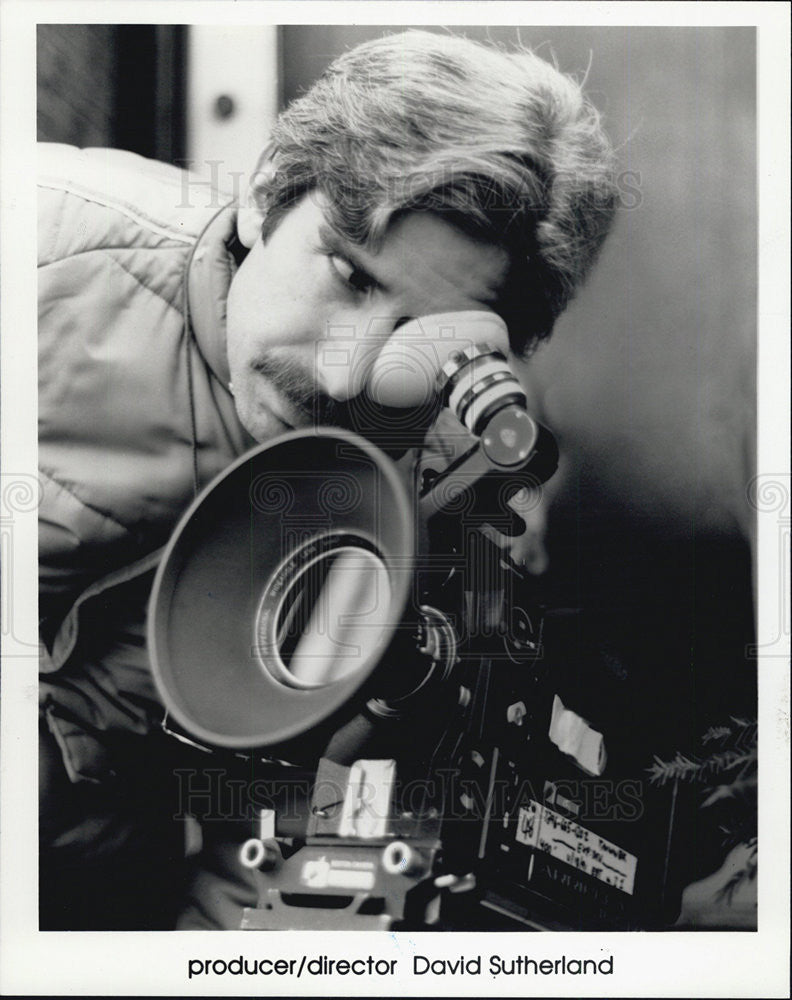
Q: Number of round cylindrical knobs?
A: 2